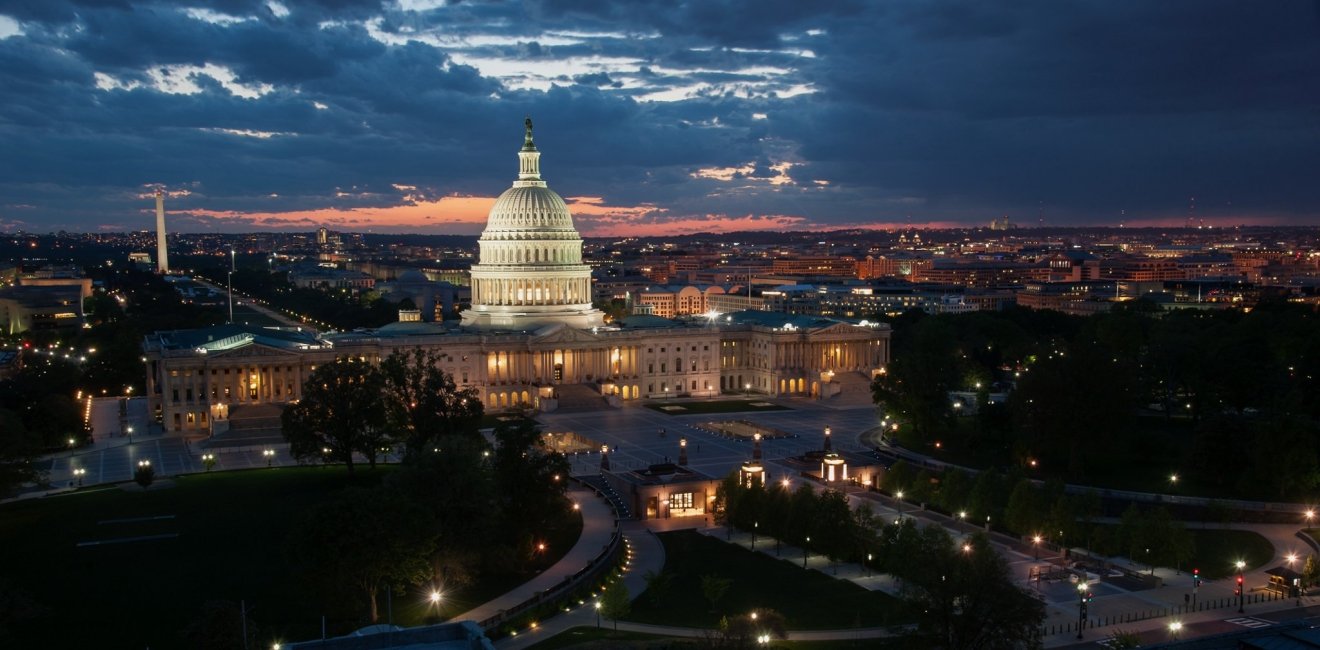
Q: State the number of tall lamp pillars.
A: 4